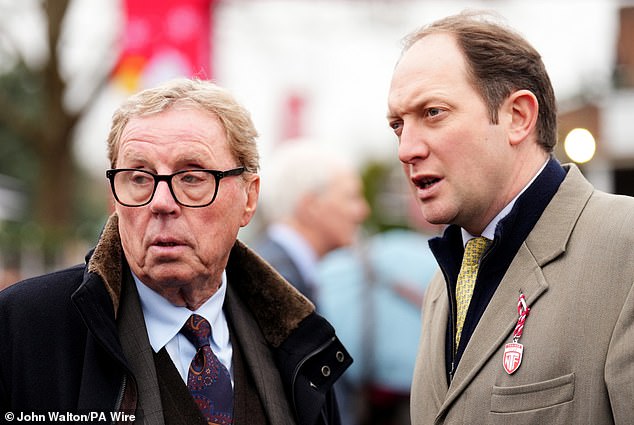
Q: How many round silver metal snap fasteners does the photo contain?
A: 2